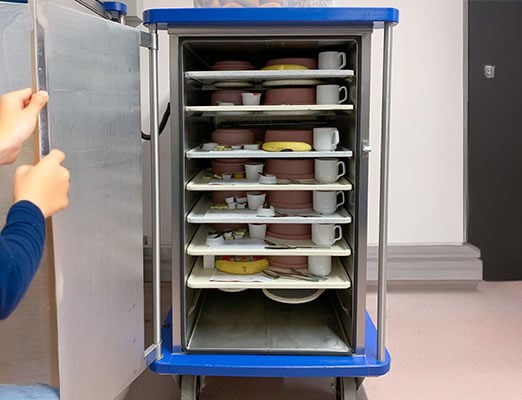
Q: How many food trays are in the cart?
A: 7